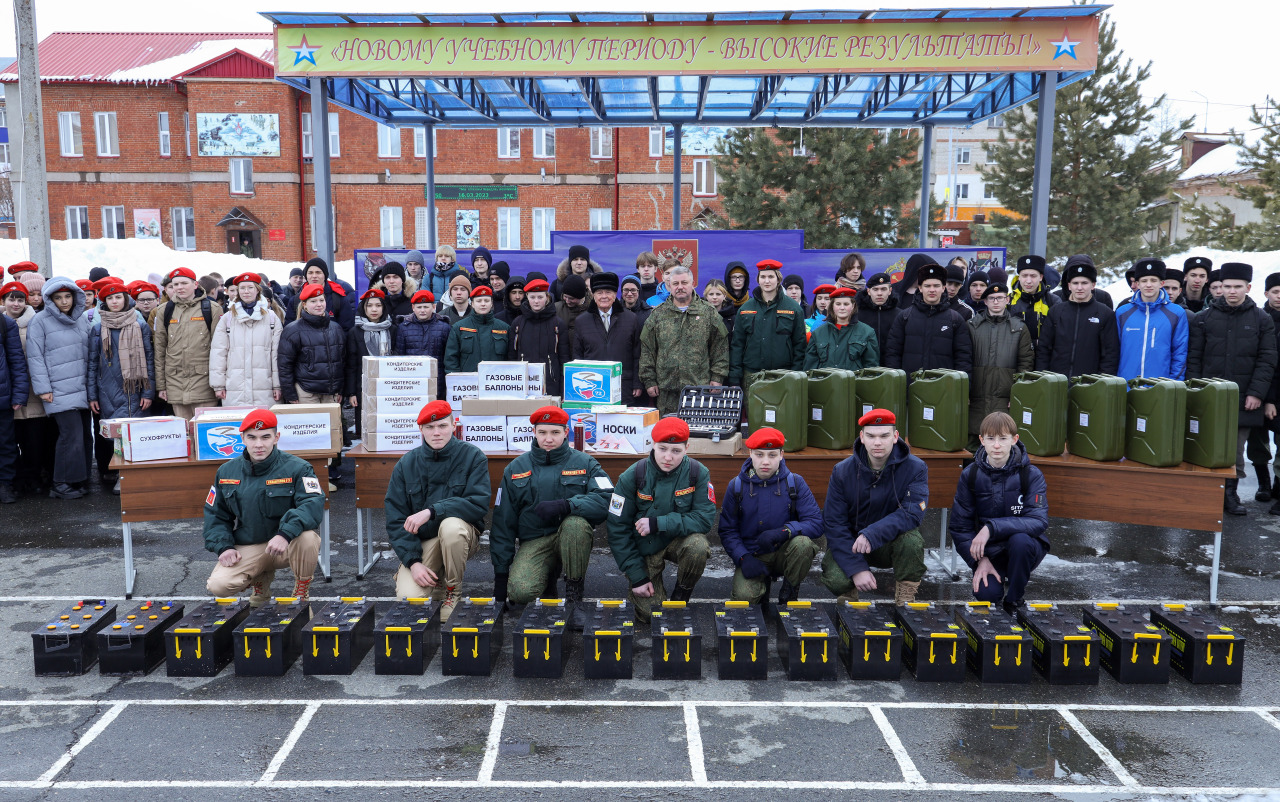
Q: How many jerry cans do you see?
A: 8